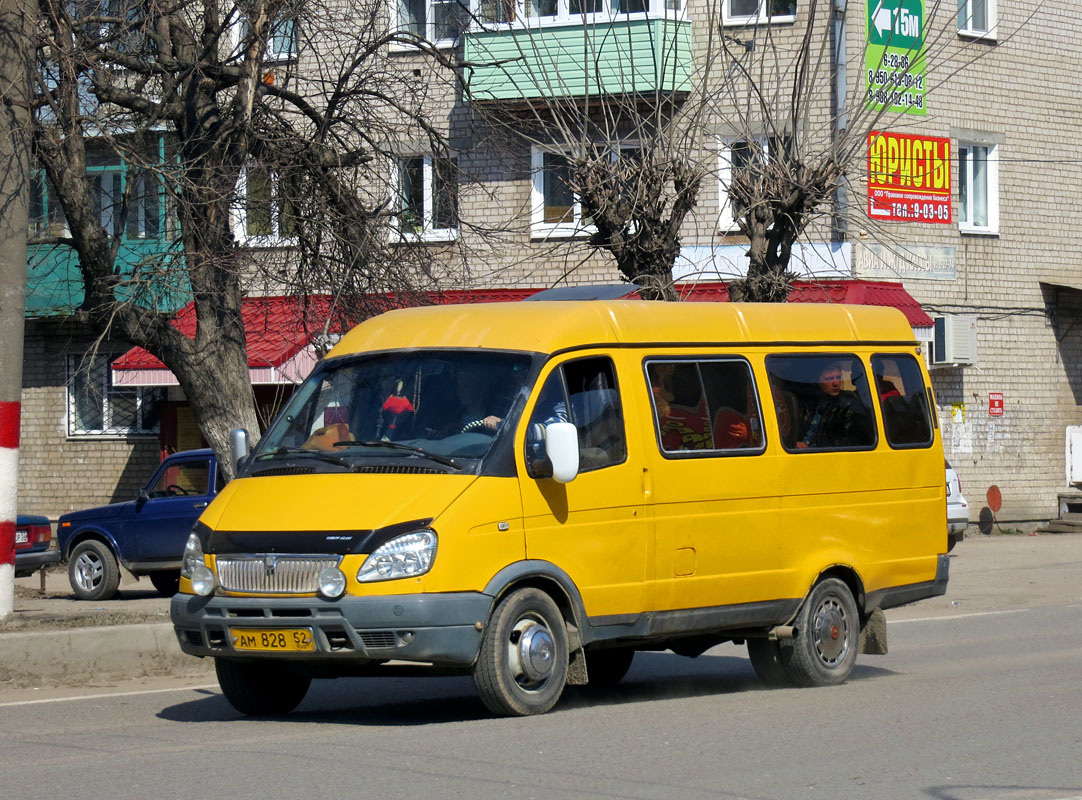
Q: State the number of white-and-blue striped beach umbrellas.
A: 0